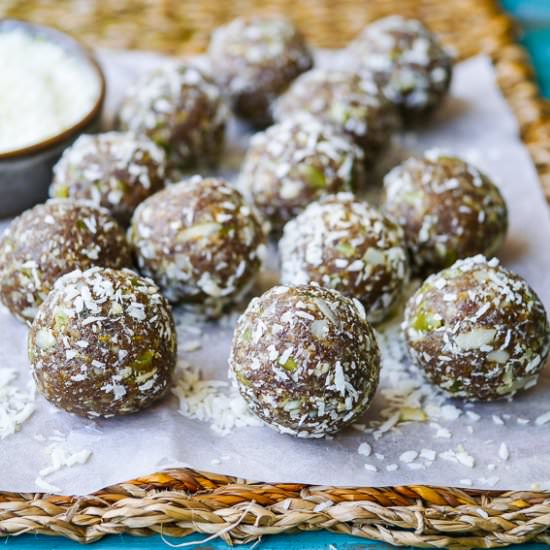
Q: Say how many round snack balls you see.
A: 13